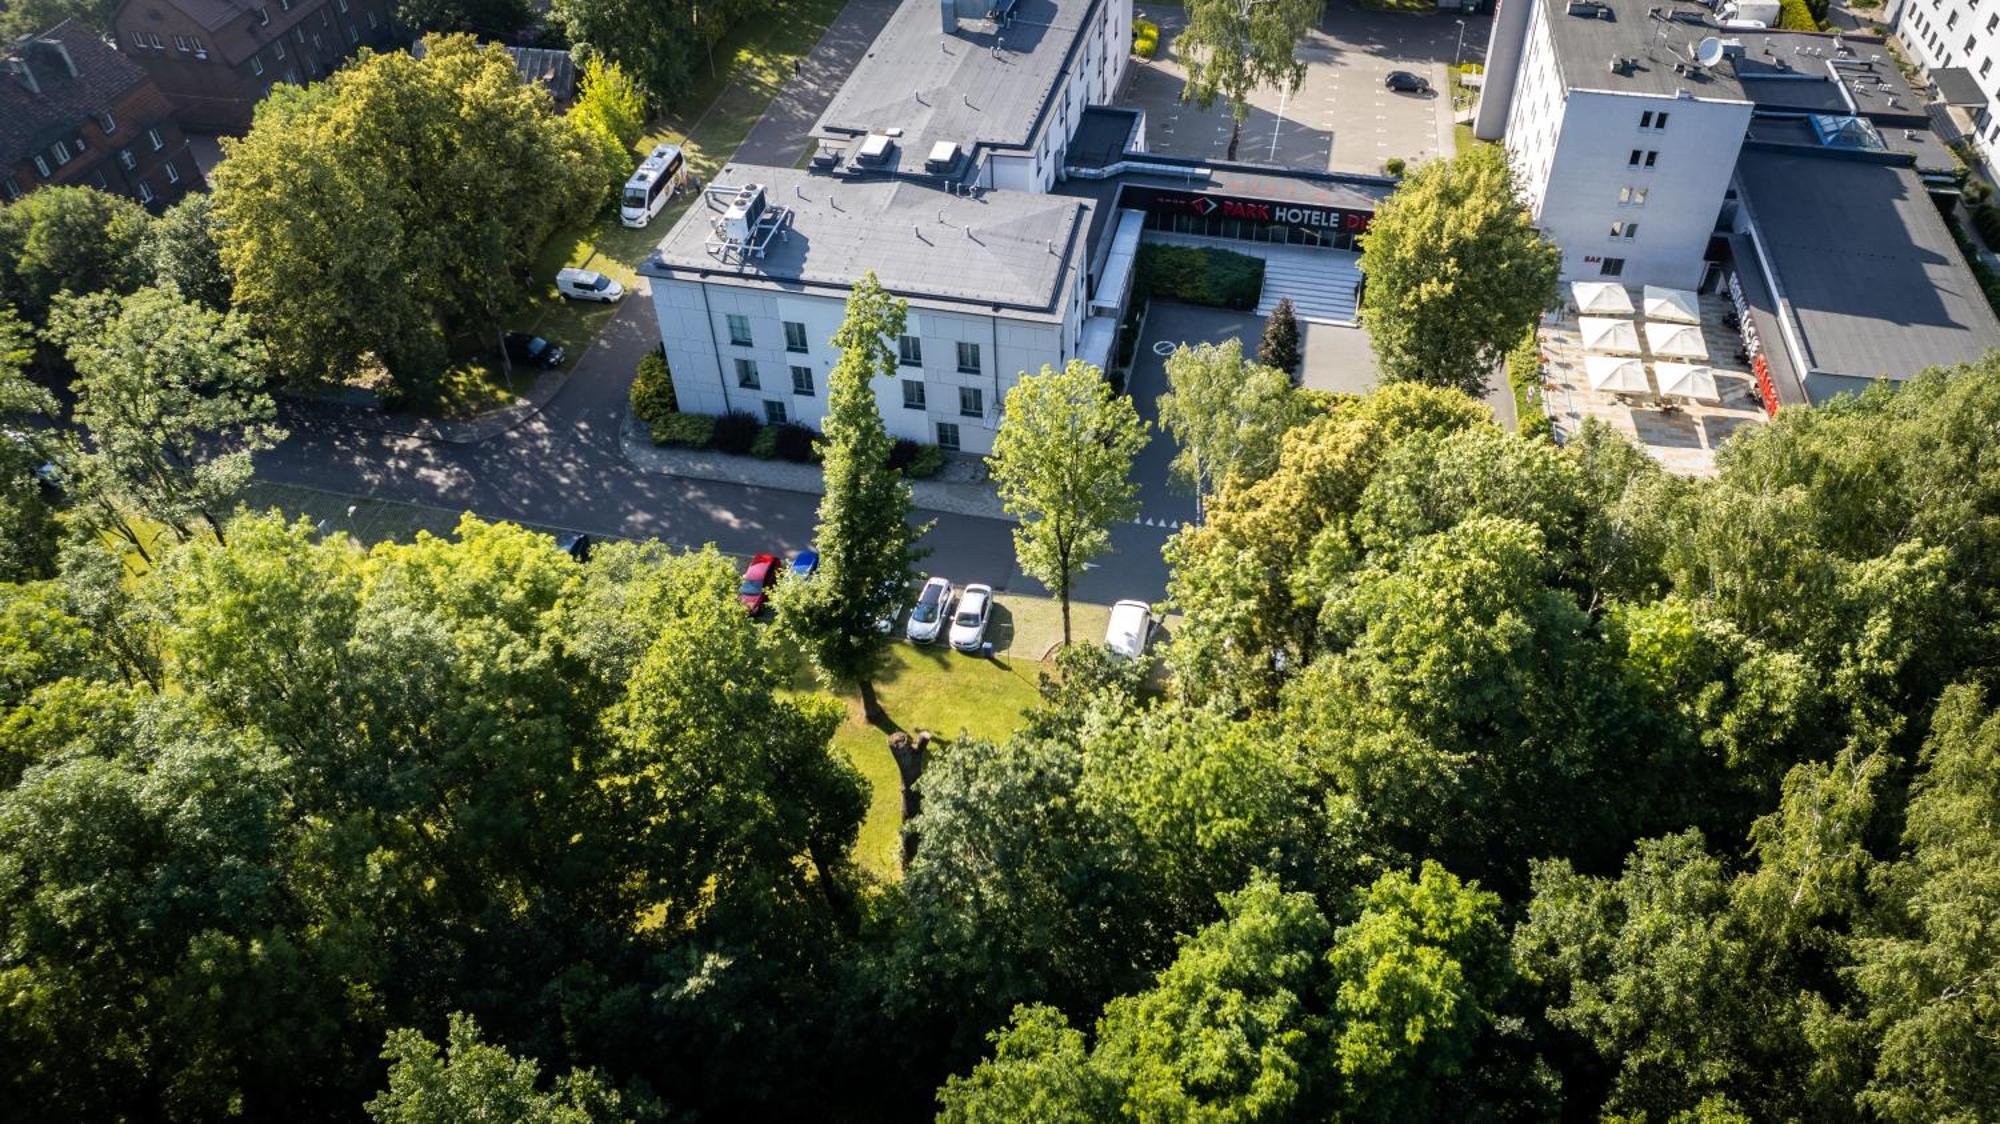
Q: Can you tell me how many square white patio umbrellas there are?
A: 6